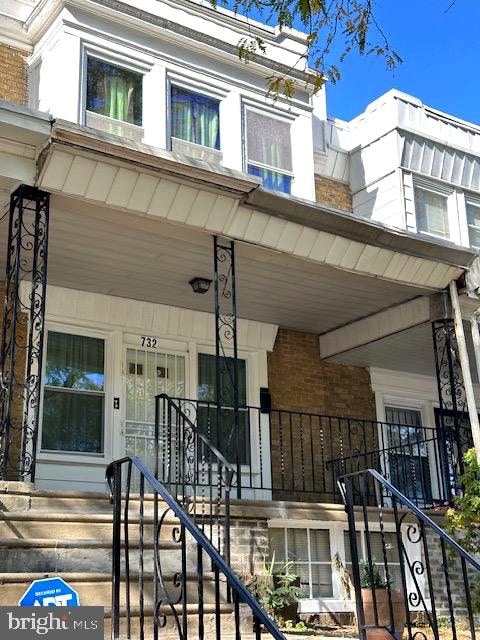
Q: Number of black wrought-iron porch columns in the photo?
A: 3